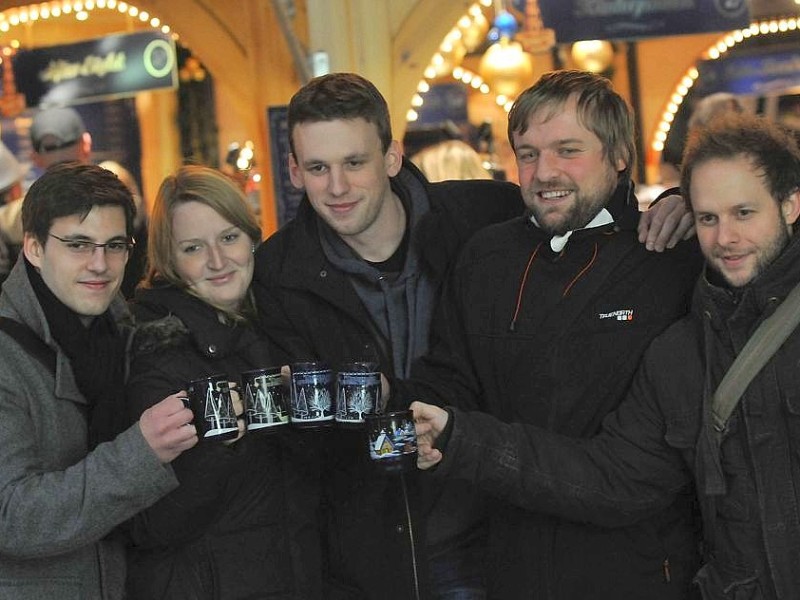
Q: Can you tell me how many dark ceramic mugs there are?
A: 5